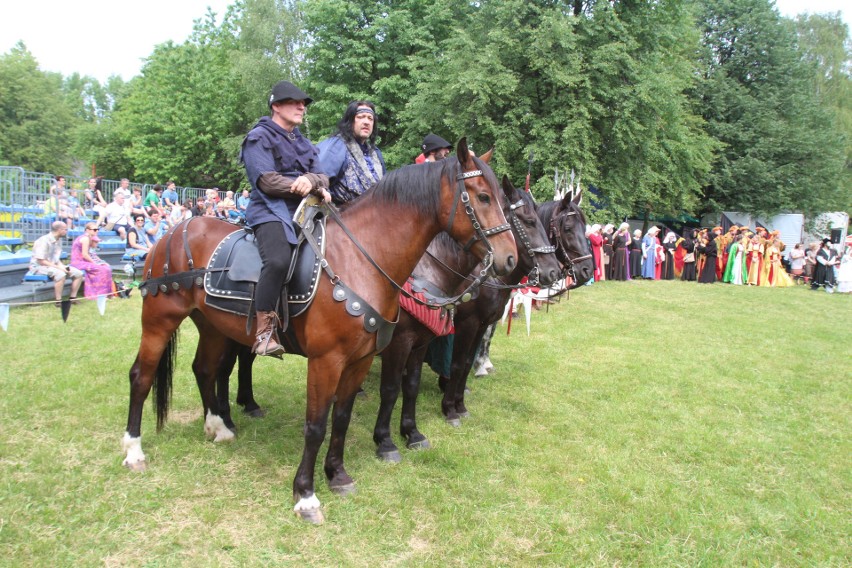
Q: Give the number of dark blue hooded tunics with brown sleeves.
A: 1